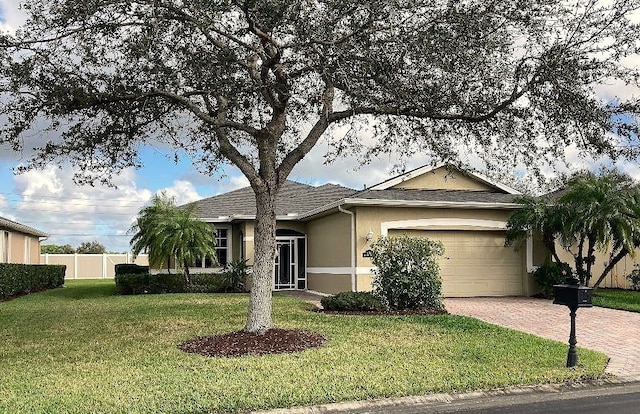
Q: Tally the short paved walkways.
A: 1